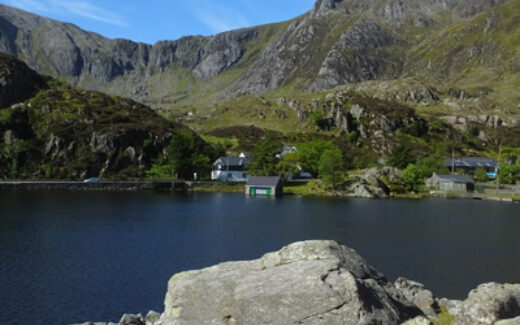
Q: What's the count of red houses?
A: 0